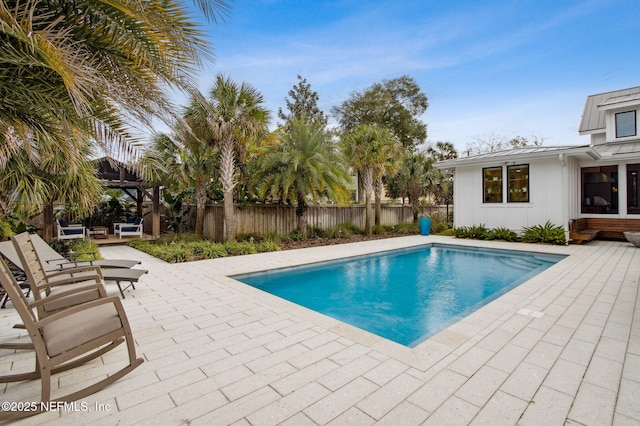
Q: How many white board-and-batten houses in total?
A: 1